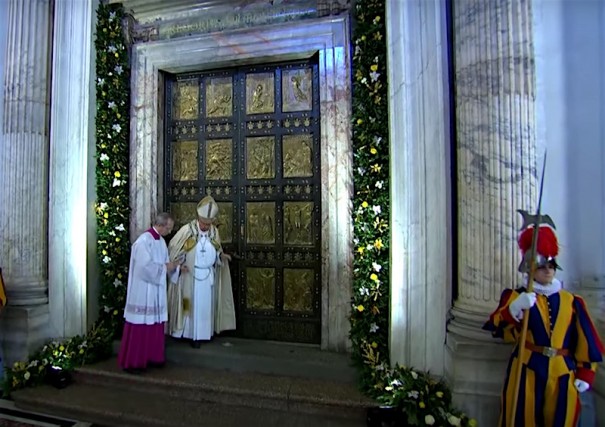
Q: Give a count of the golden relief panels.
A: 14